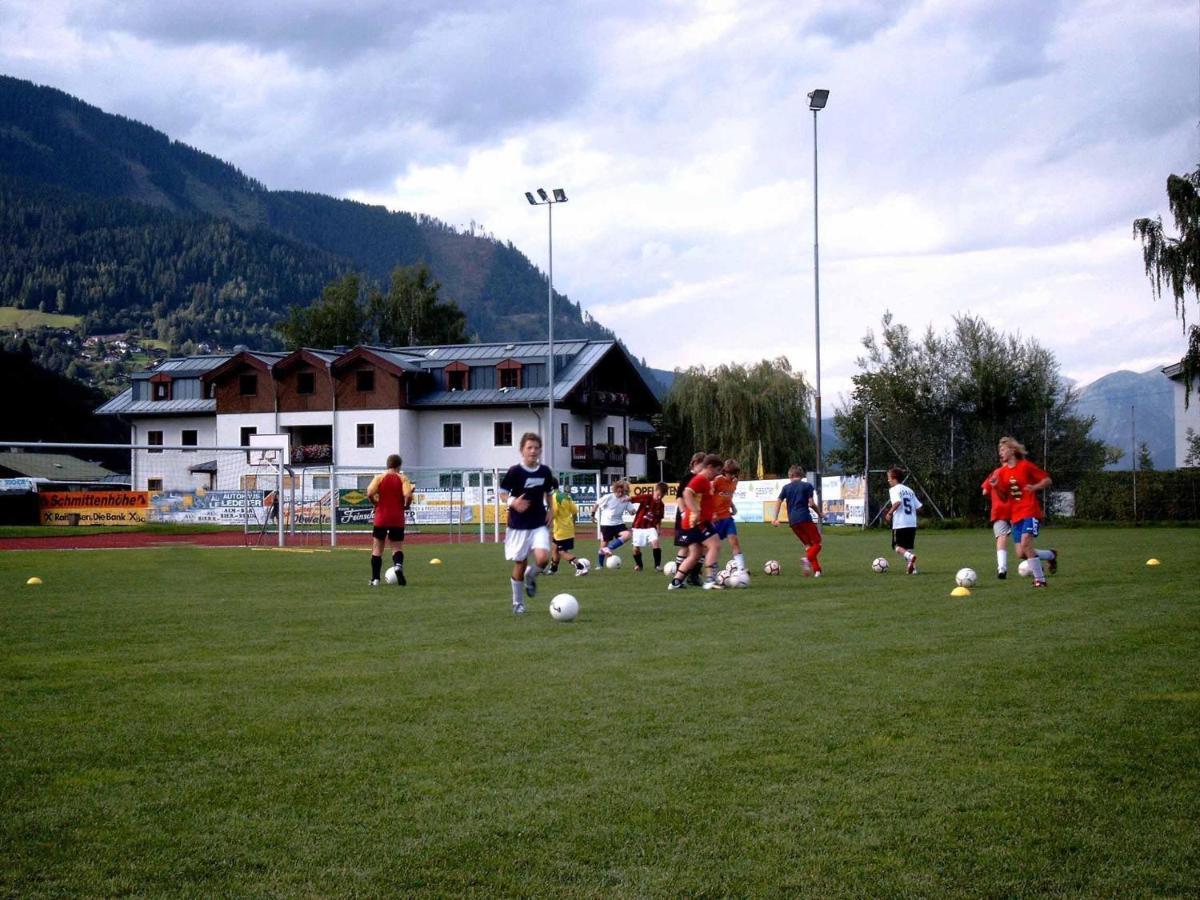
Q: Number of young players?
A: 12